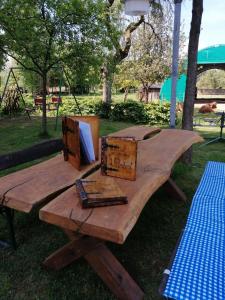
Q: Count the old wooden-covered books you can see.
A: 3